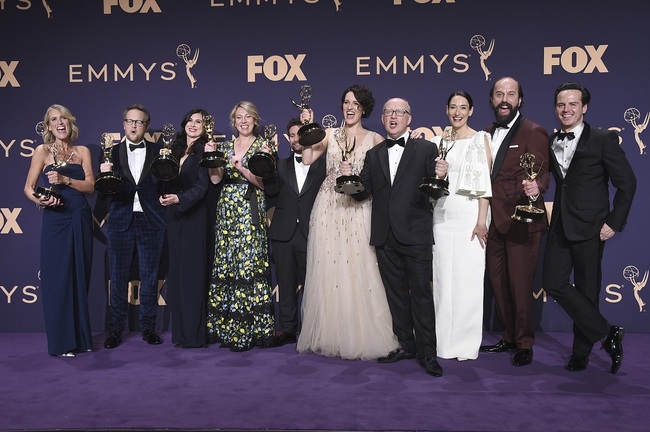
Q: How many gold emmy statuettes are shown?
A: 9